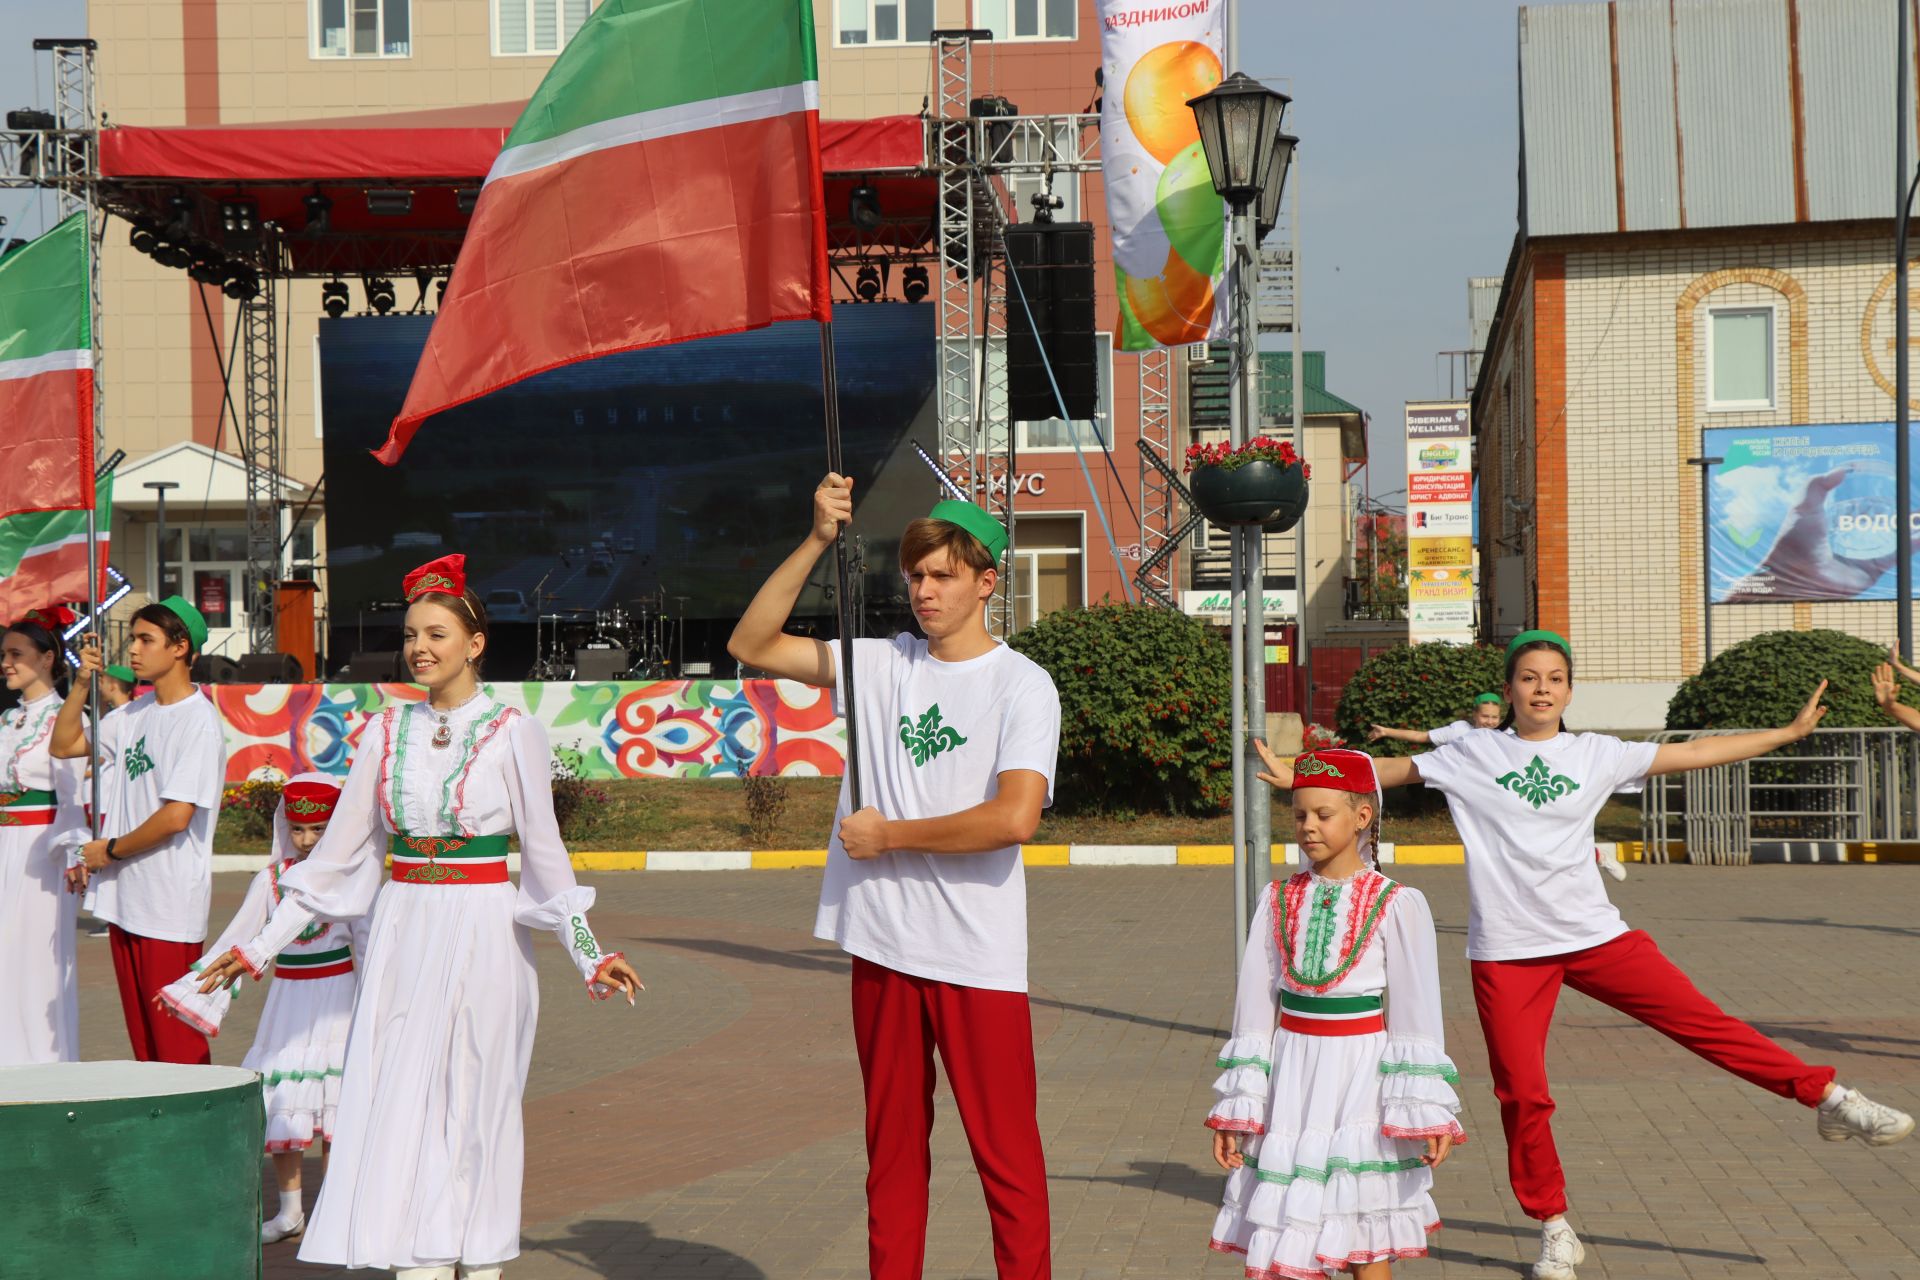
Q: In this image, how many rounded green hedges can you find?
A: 3